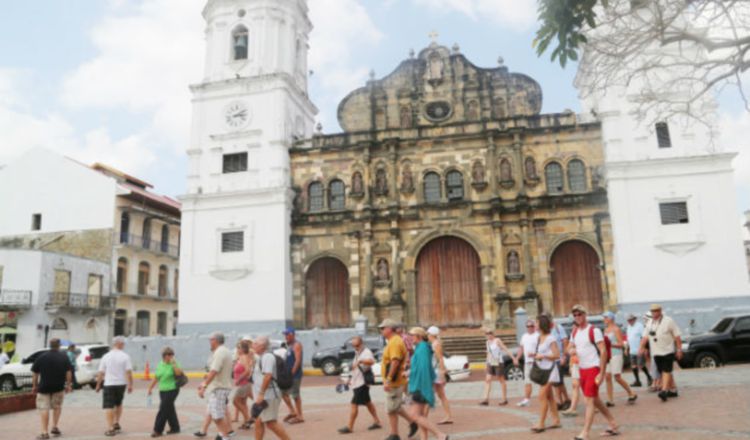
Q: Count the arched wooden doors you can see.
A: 3